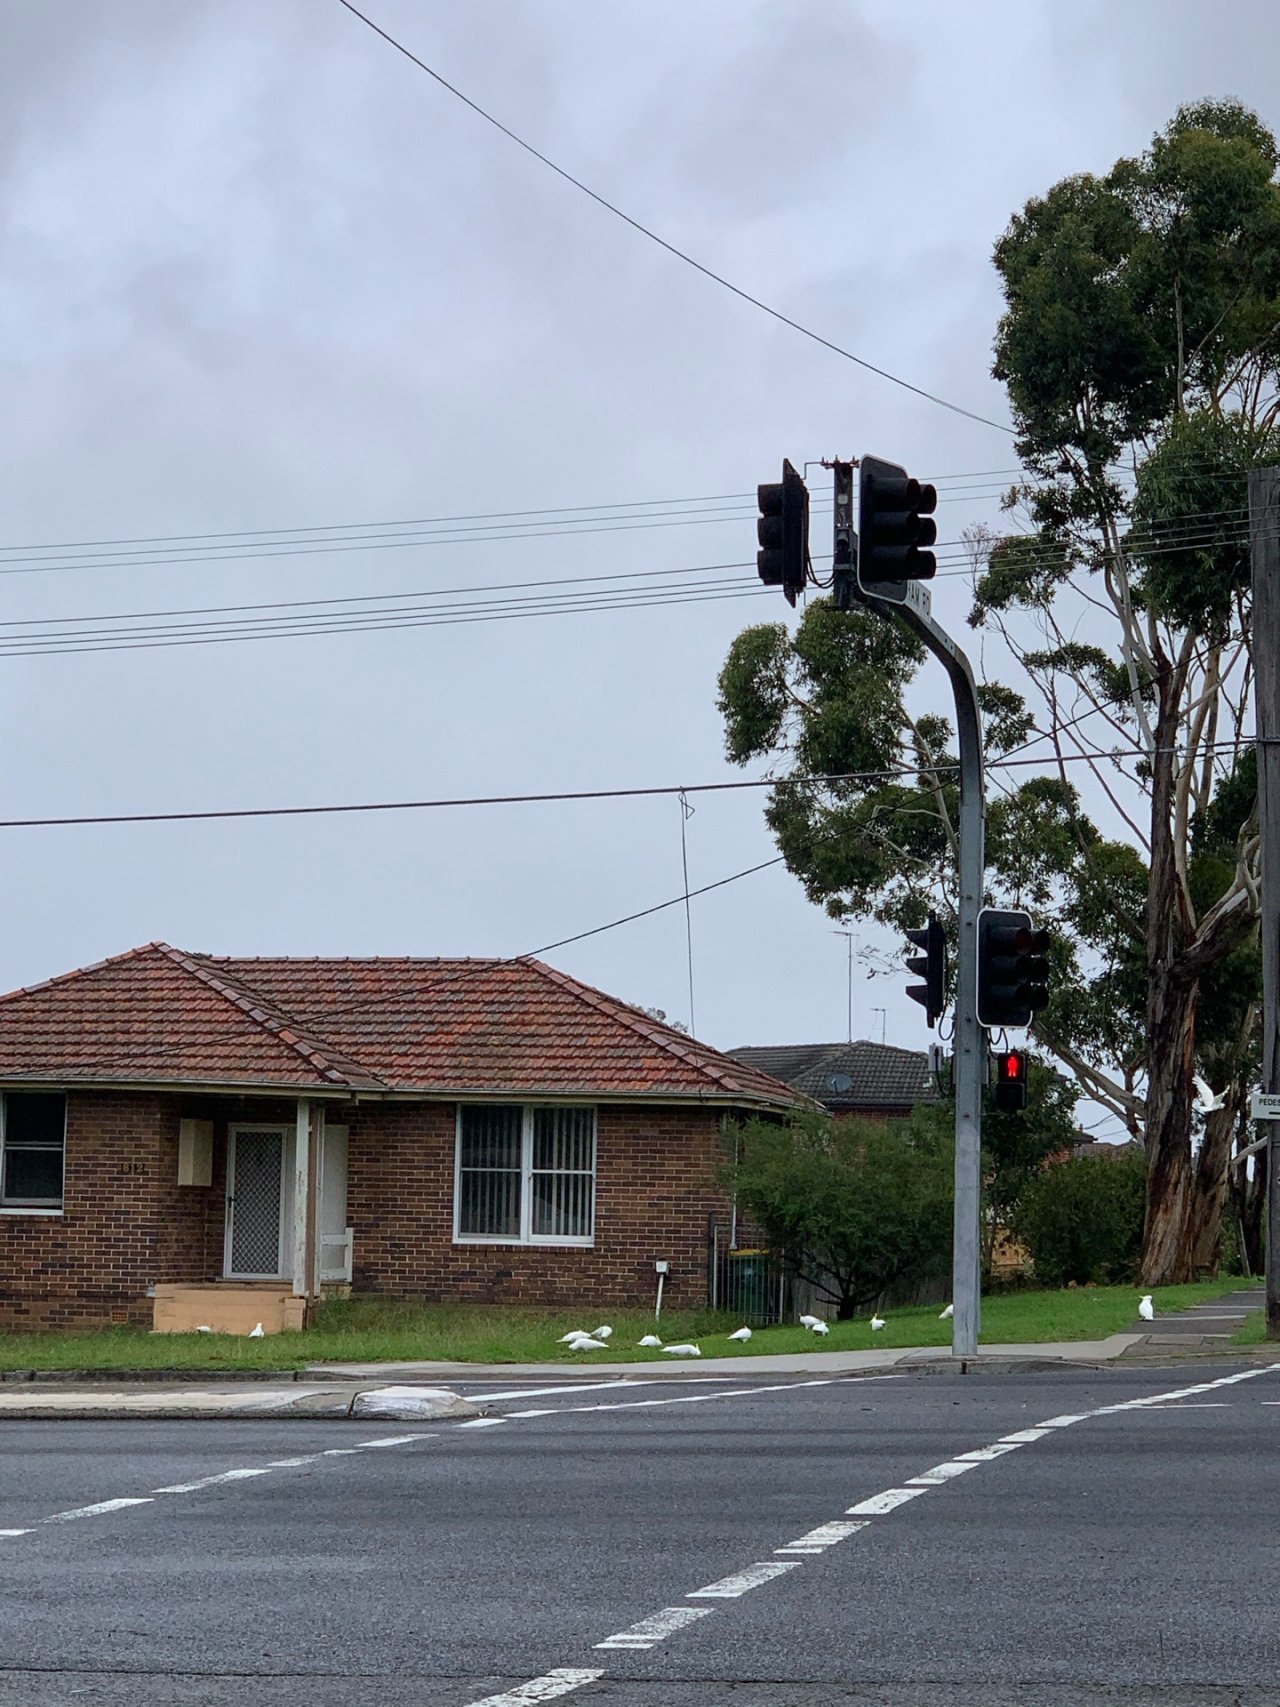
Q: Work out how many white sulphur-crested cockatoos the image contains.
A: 14